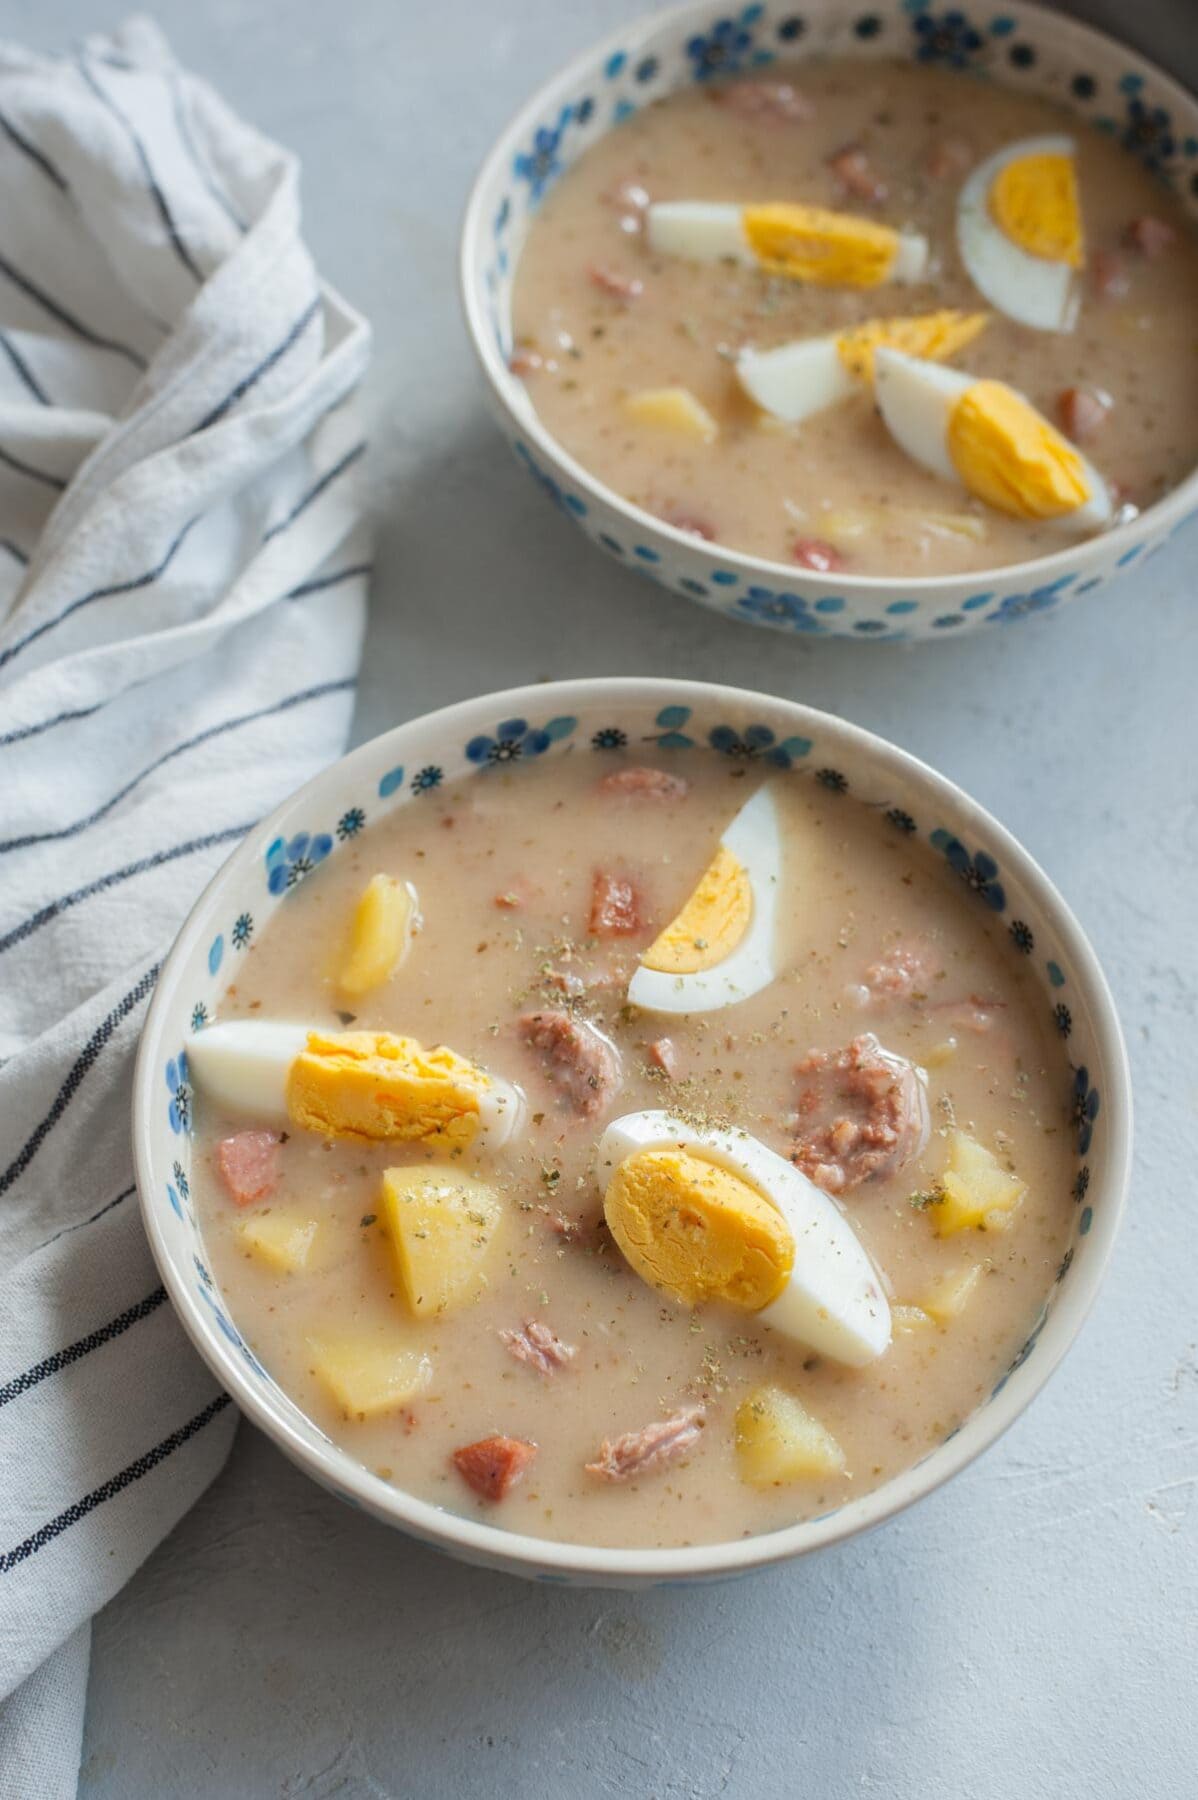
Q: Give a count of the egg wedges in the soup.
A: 7